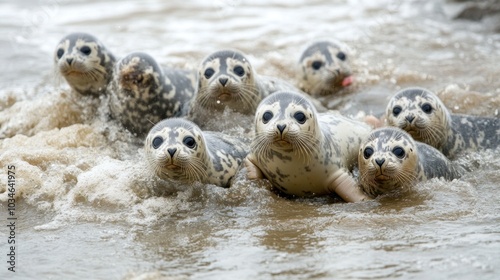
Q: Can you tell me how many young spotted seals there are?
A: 8